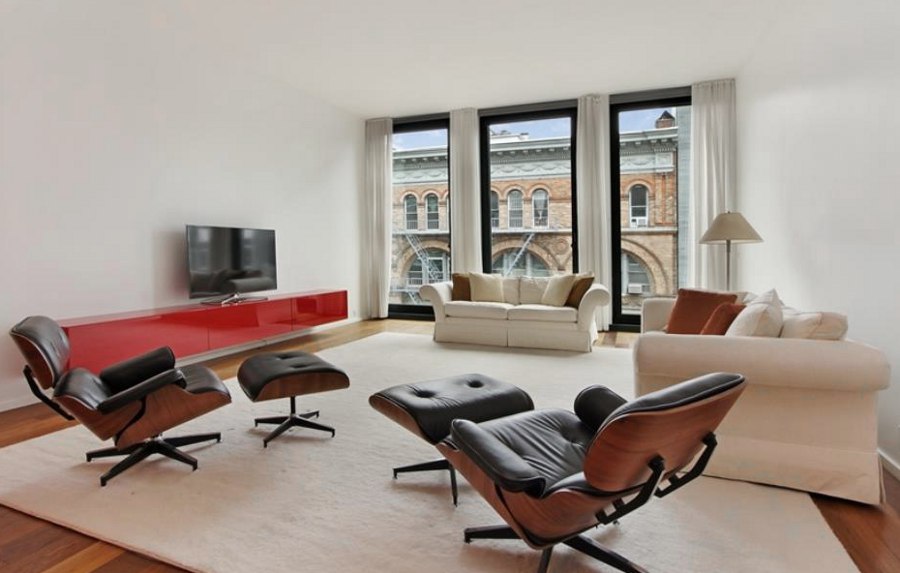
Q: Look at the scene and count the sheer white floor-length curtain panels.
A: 4